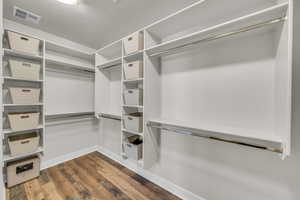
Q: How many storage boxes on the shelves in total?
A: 11